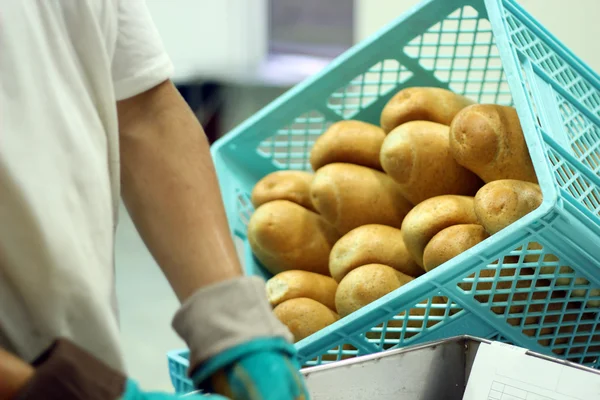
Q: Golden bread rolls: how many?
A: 14